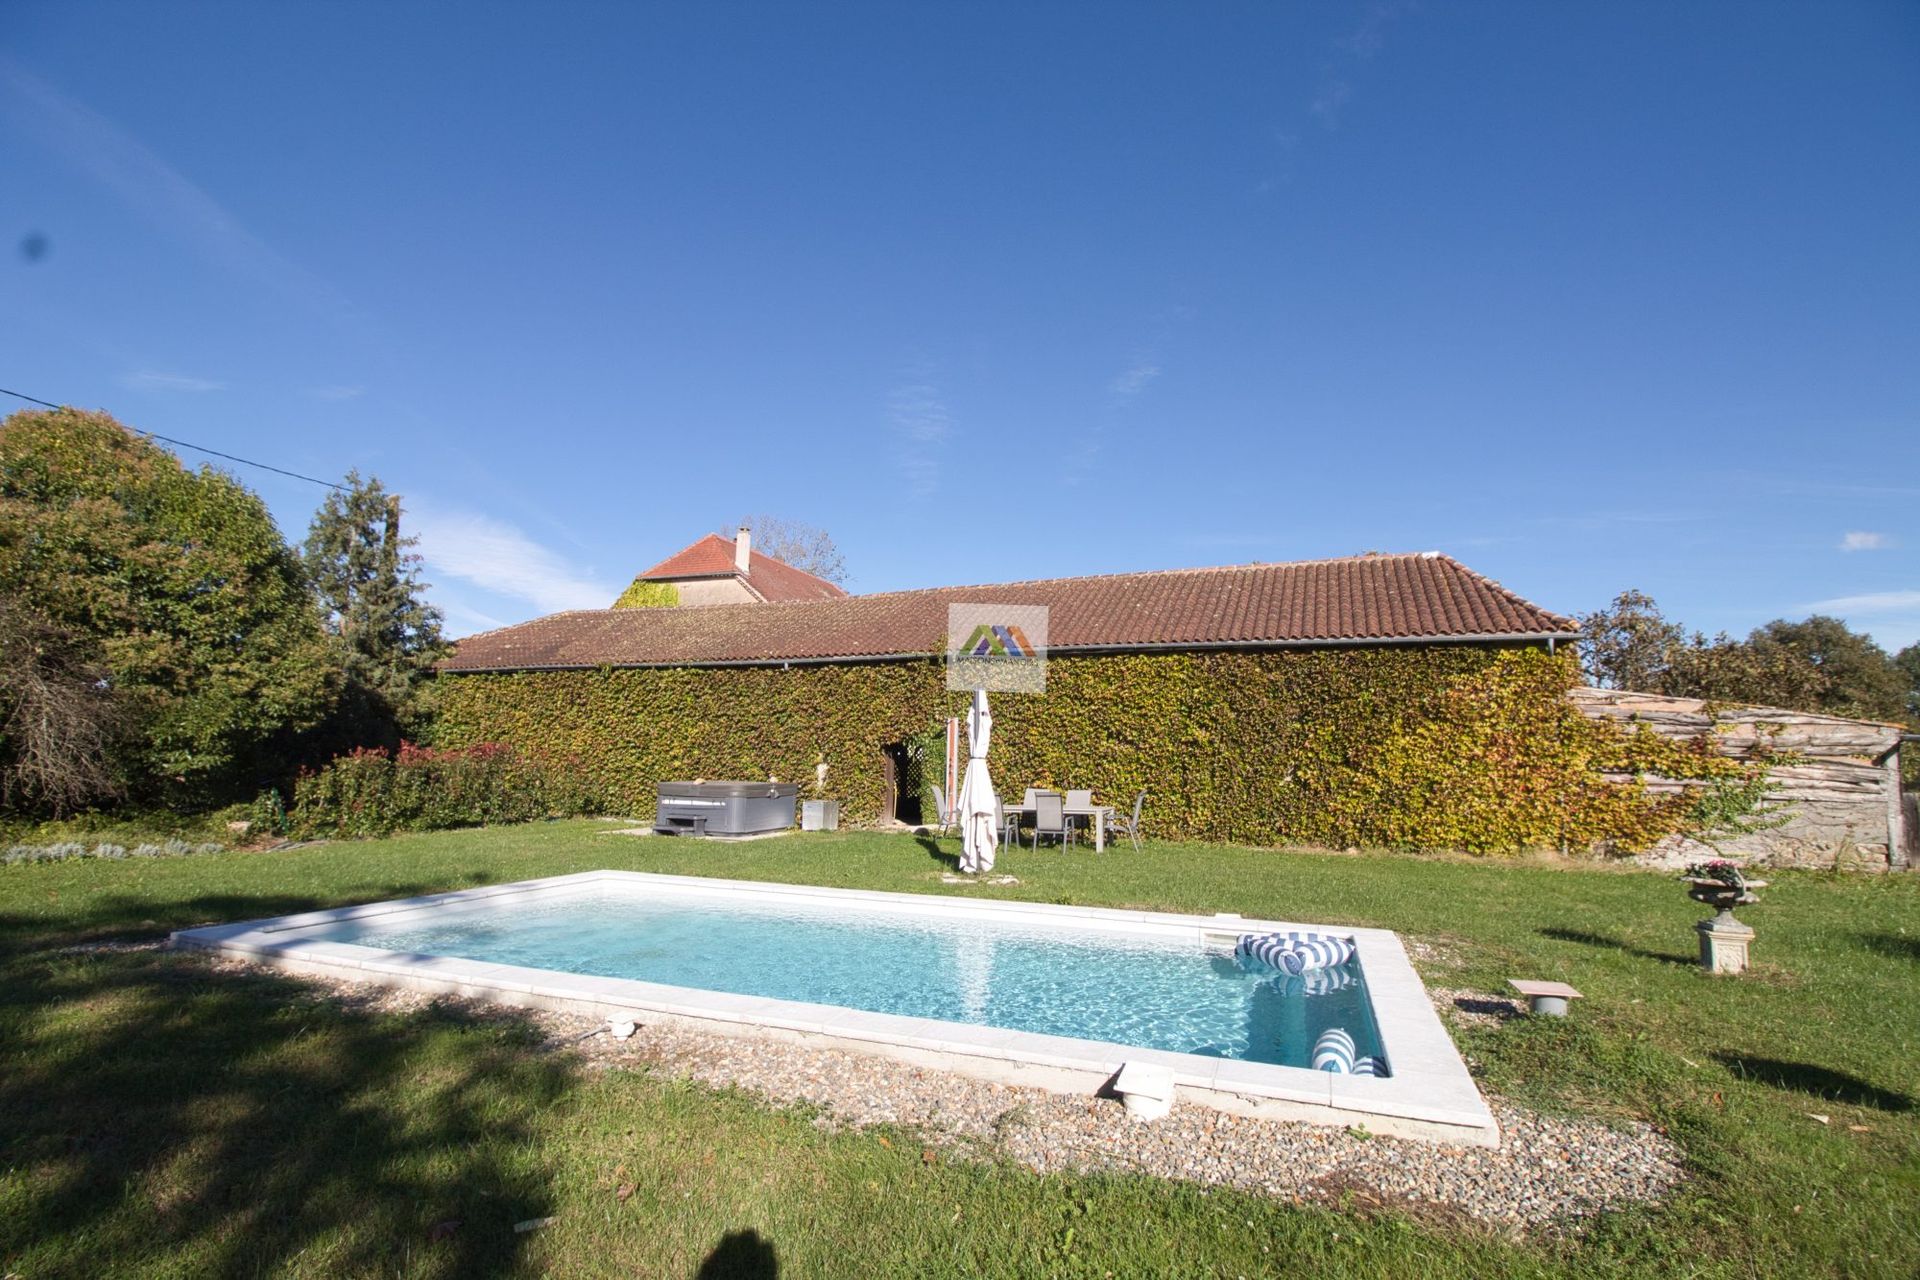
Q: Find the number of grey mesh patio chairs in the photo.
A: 6